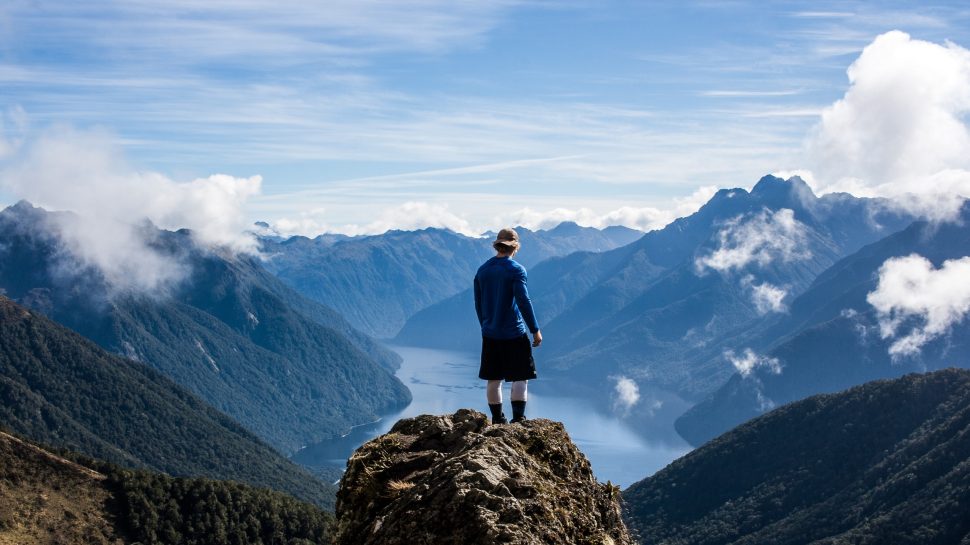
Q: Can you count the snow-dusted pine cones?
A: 0